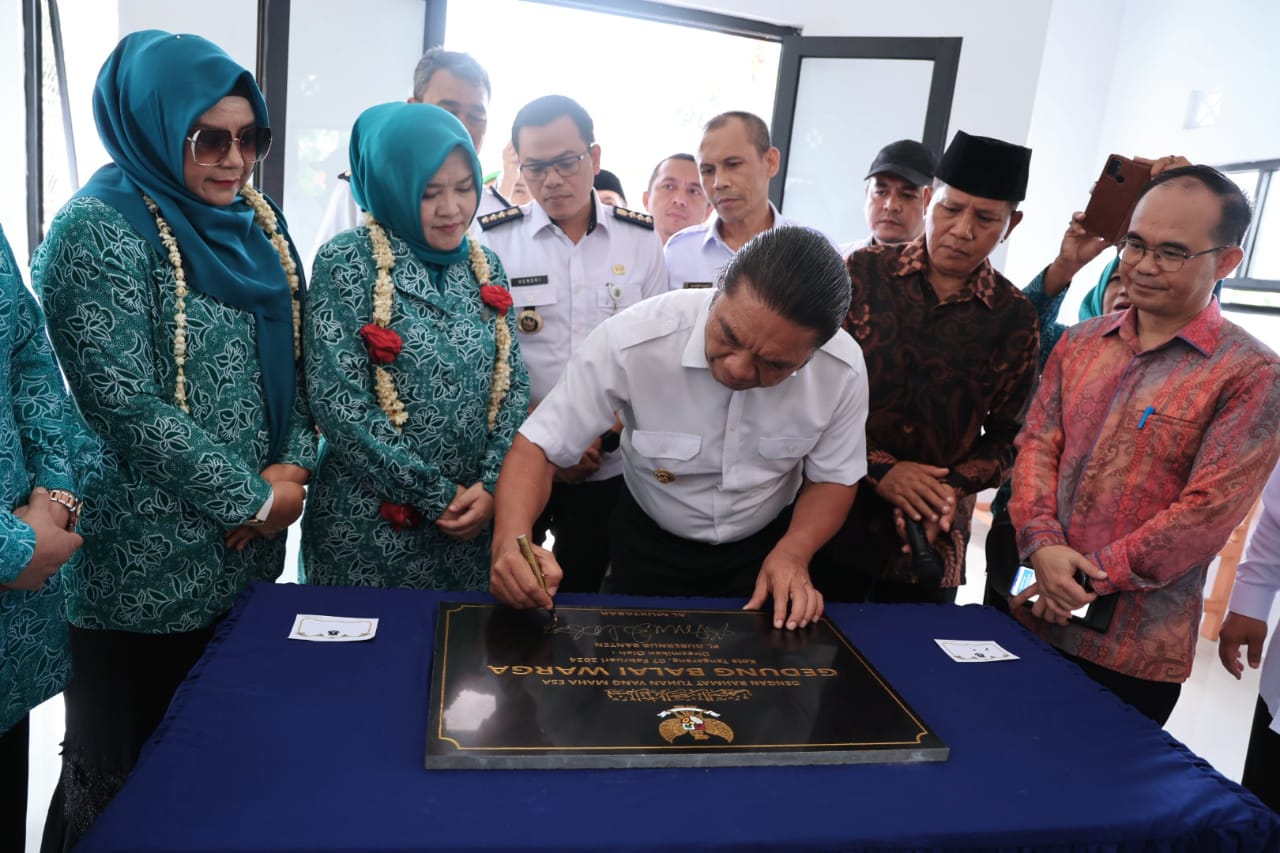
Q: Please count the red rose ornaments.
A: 3